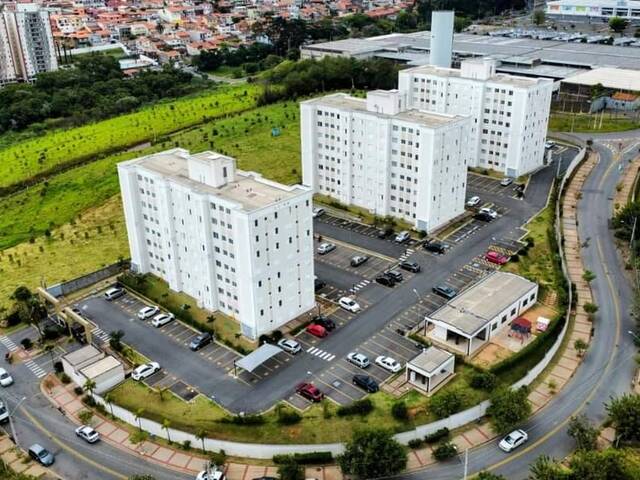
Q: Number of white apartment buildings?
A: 3